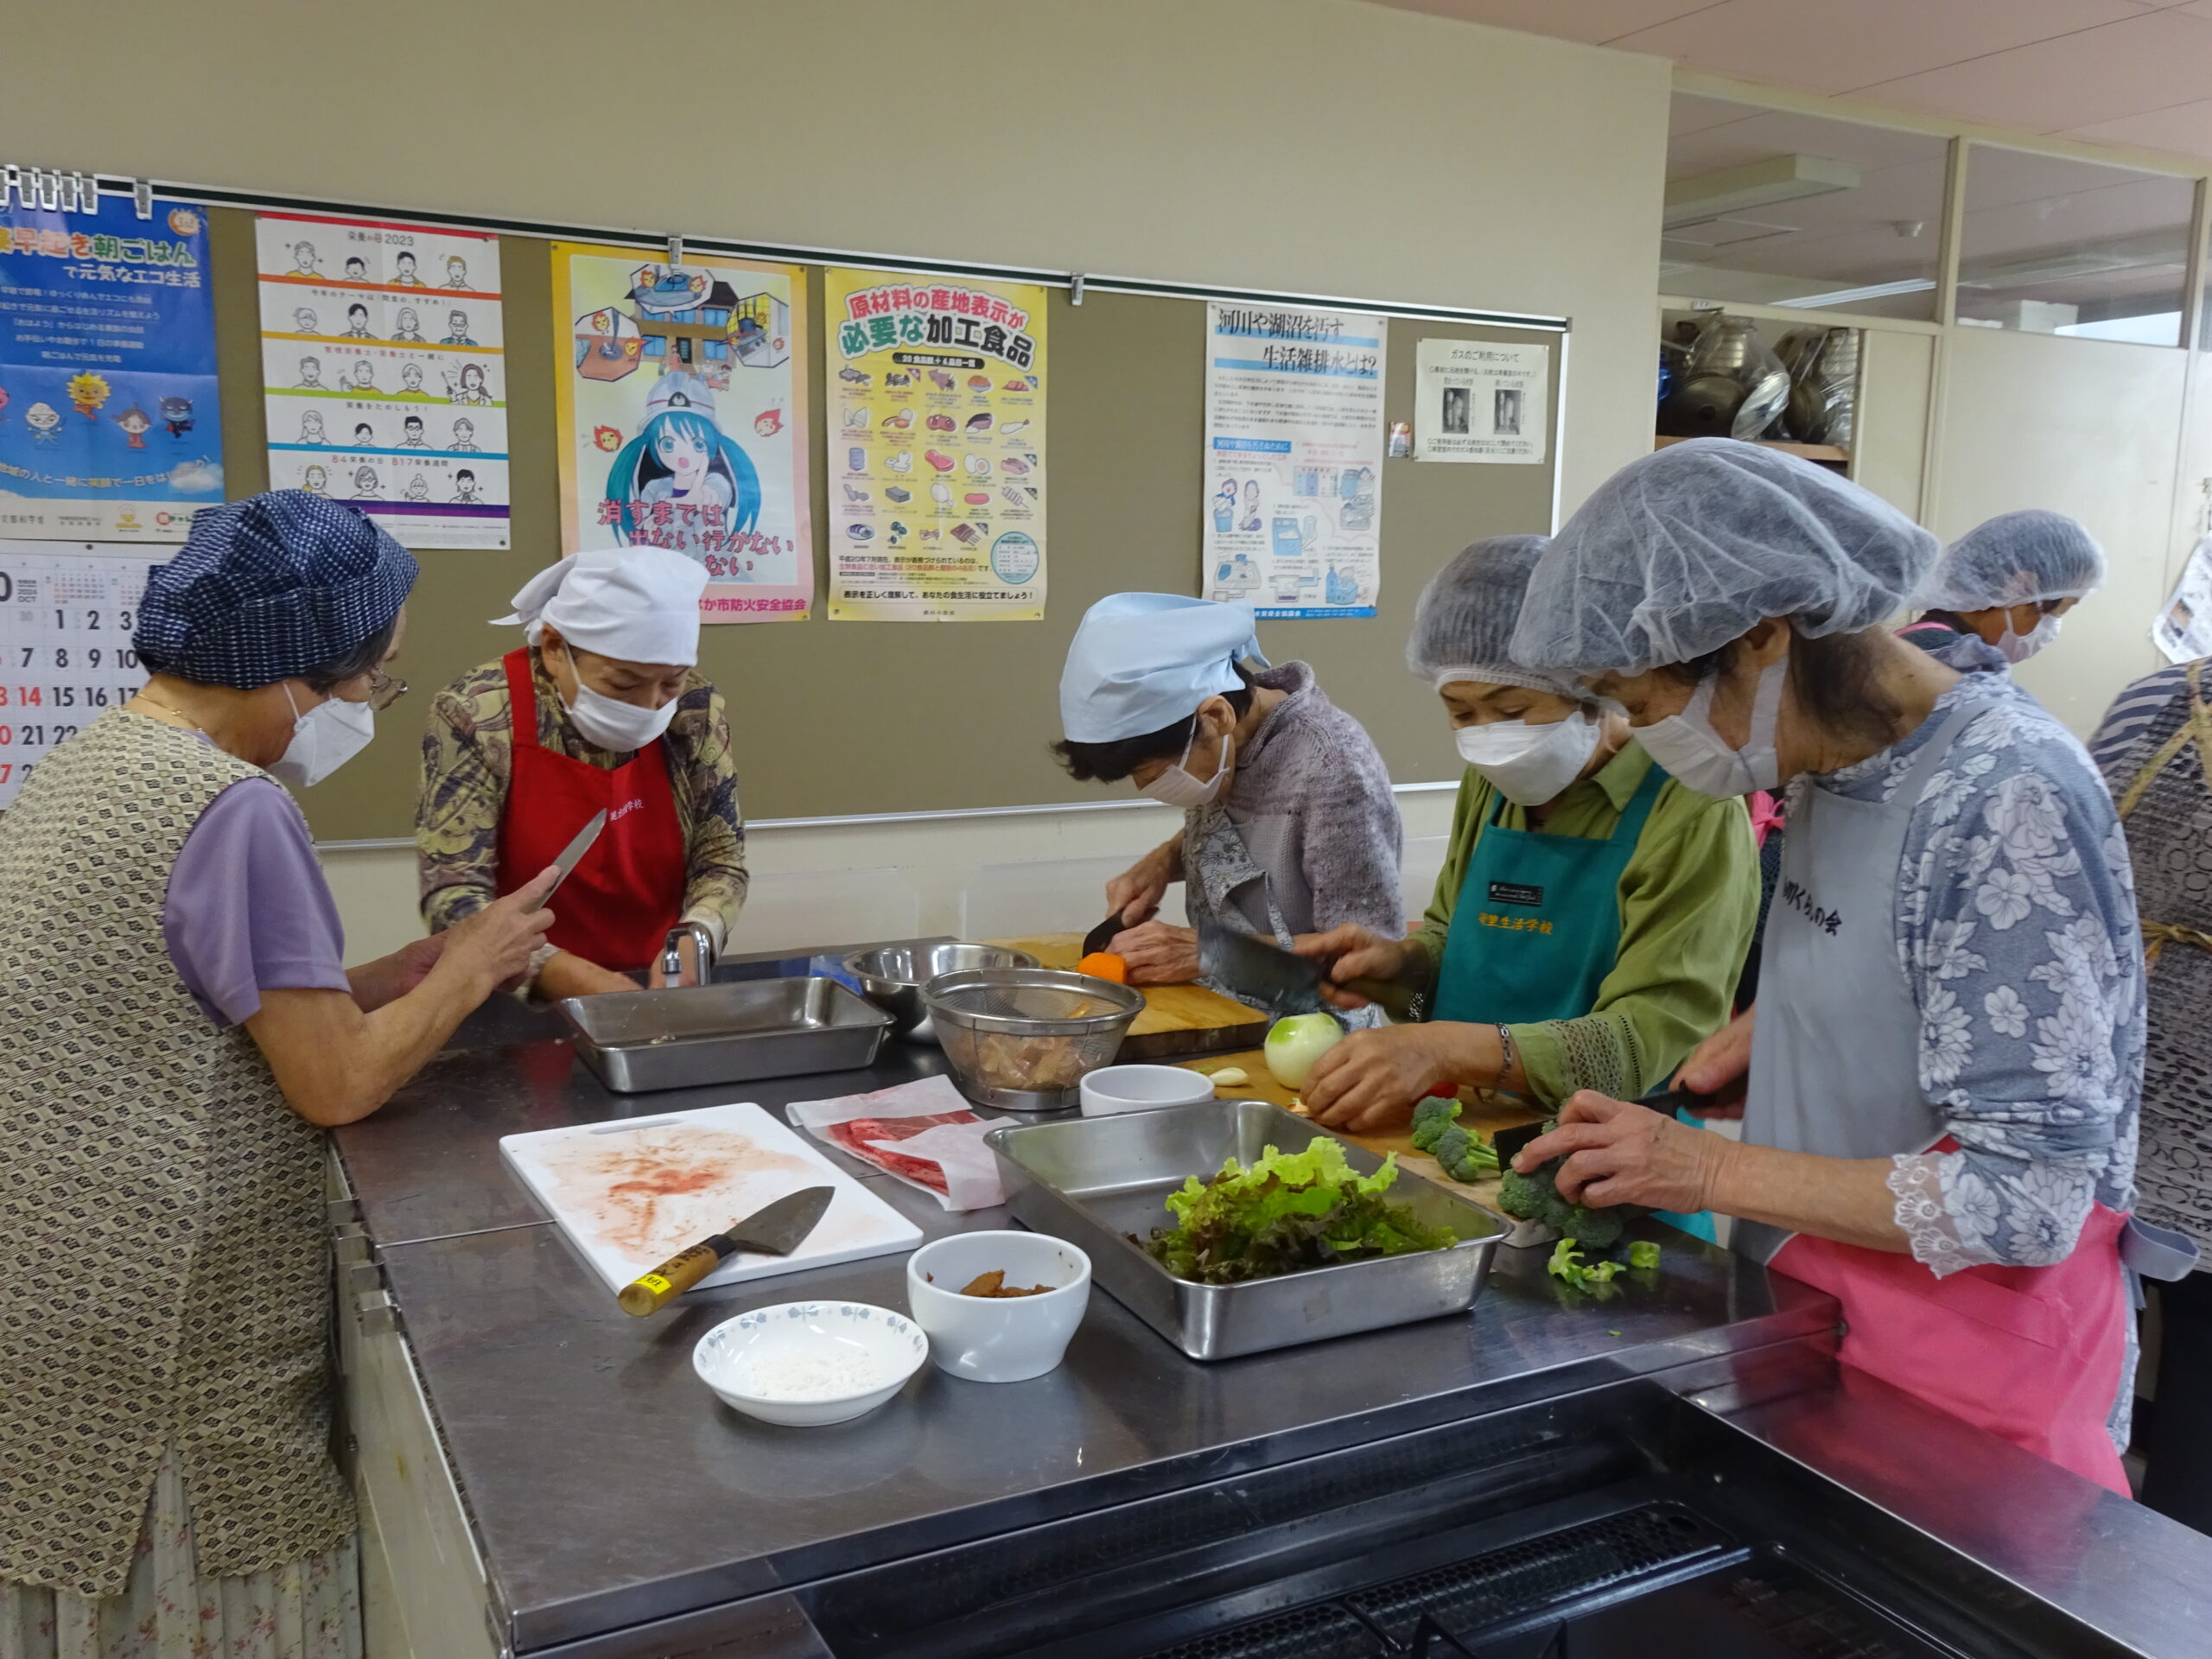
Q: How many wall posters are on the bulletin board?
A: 6